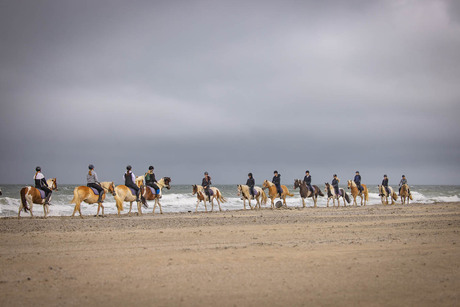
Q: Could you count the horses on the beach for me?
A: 12